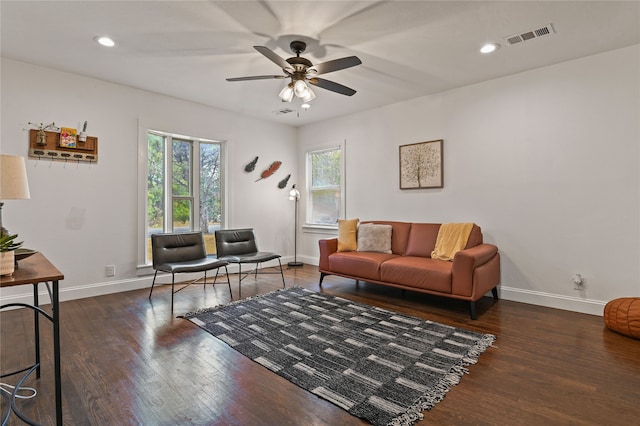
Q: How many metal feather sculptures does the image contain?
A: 3